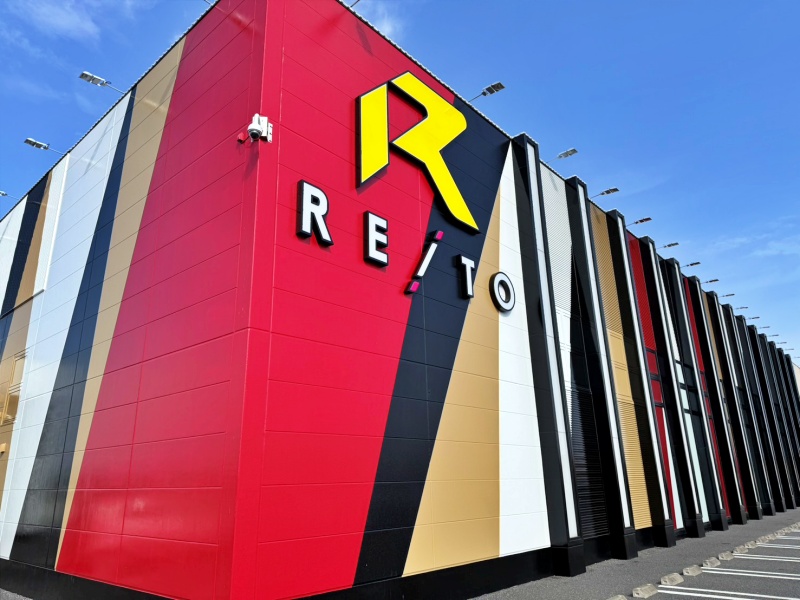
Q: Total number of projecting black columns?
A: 14